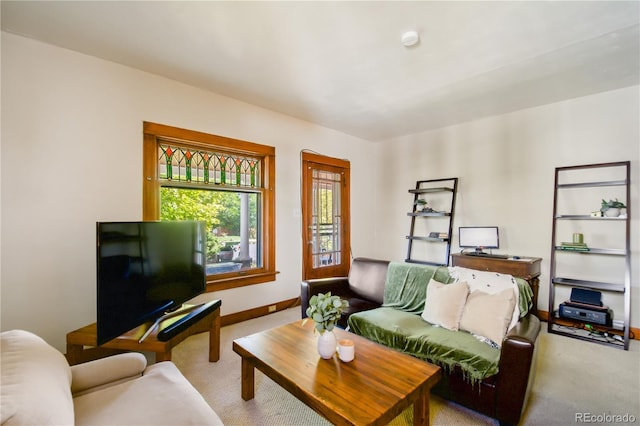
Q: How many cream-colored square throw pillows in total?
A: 2